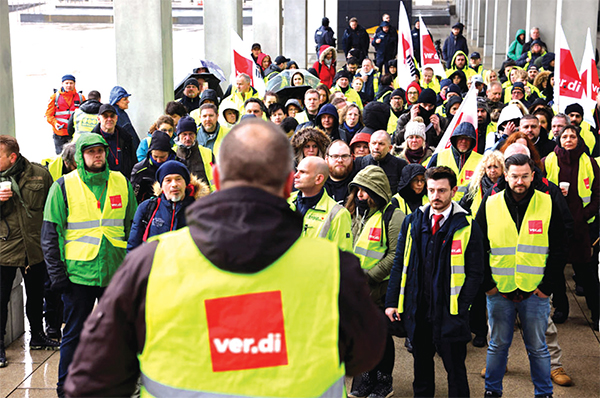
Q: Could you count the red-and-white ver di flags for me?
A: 6